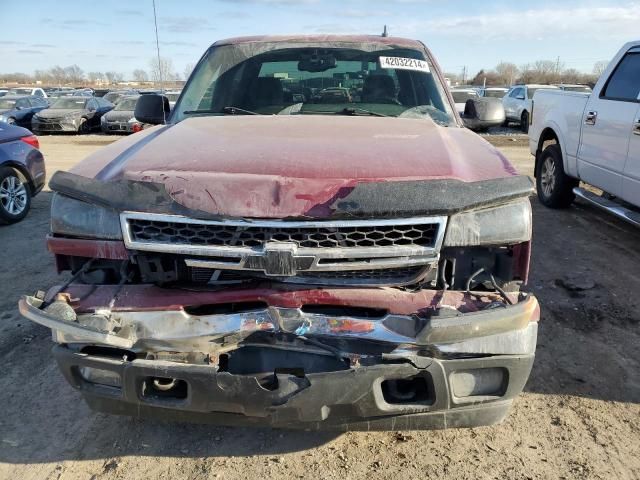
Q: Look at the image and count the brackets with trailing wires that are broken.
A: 2